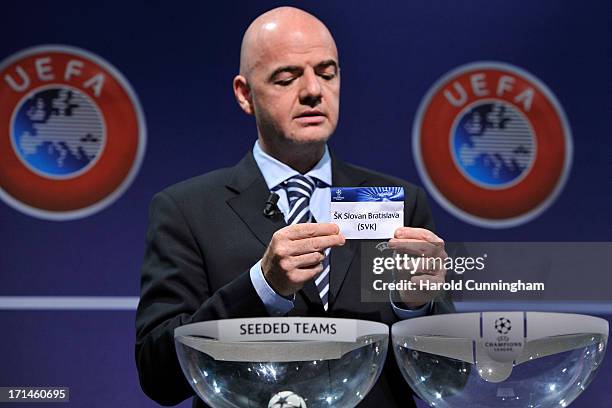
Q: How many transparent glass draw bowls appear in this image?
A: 2